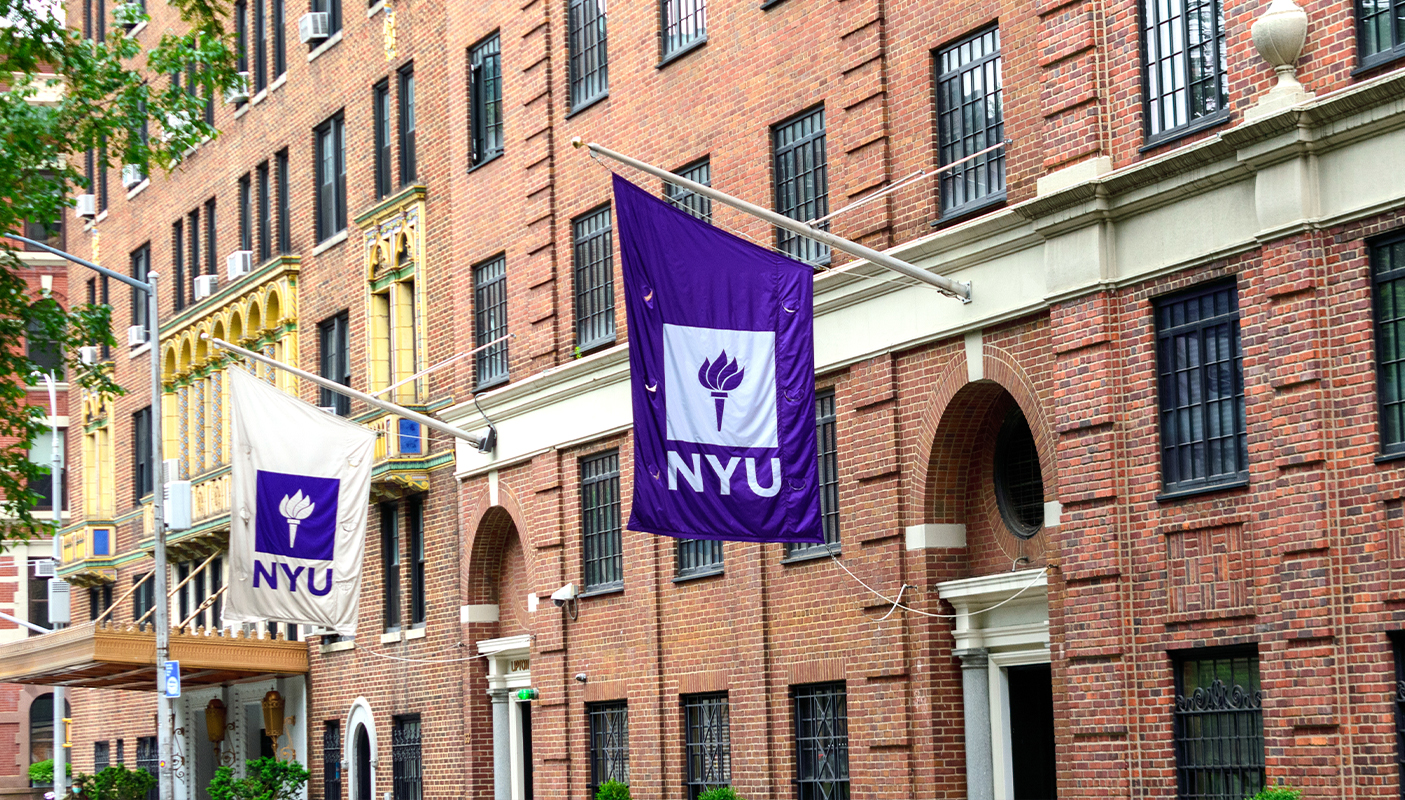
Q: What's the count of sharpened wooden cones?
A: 0